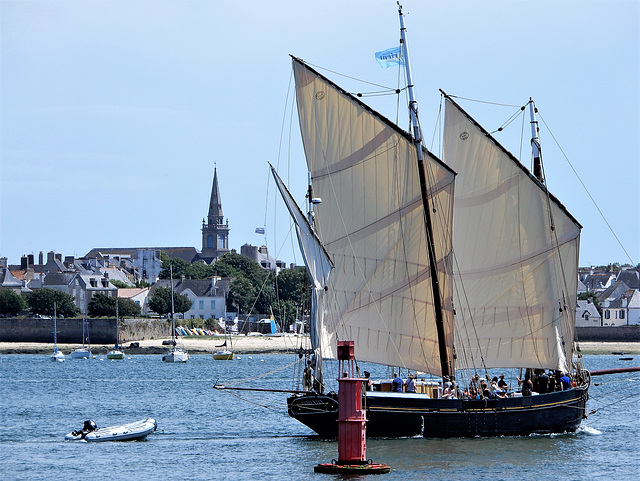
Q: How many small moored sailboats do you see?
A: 5